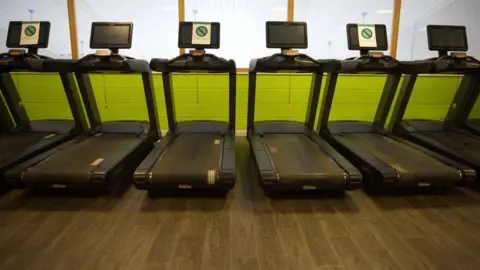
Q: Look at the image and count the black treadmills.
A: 6